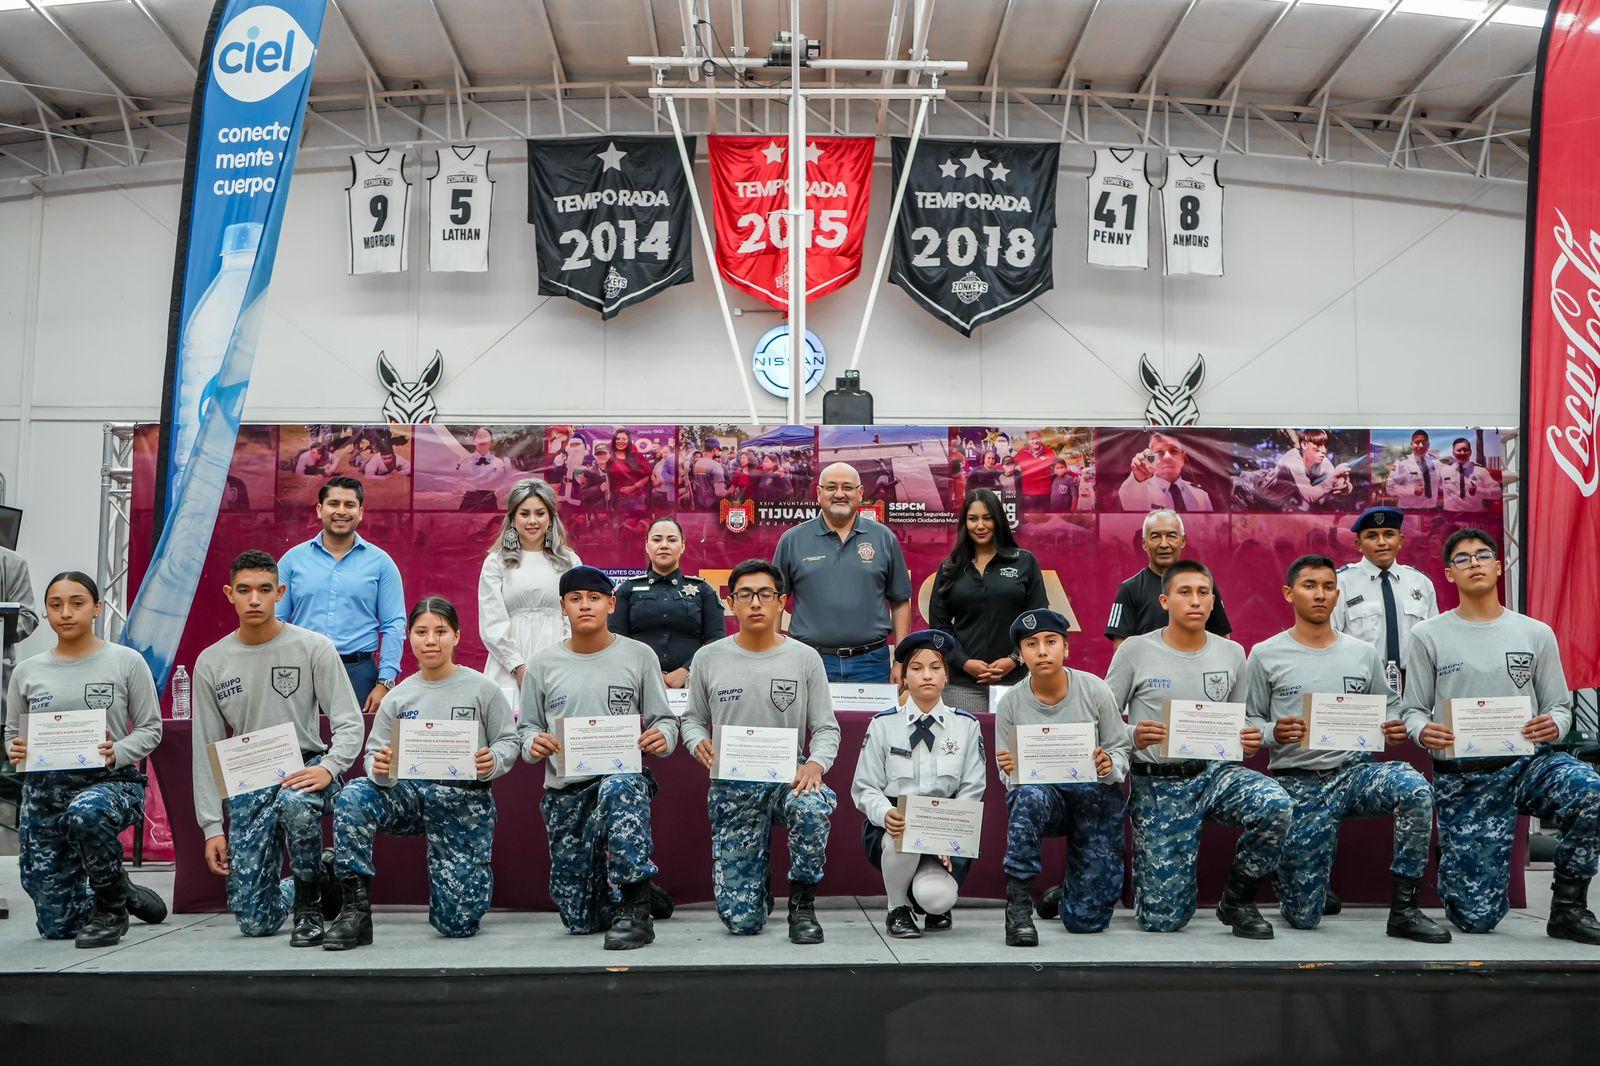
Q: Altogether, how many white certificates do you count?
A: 10